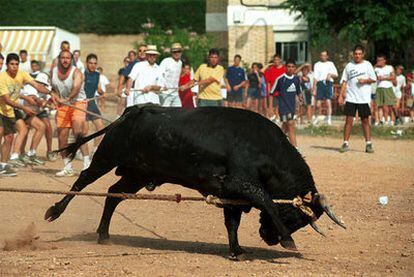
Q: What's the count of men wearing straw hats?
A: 2